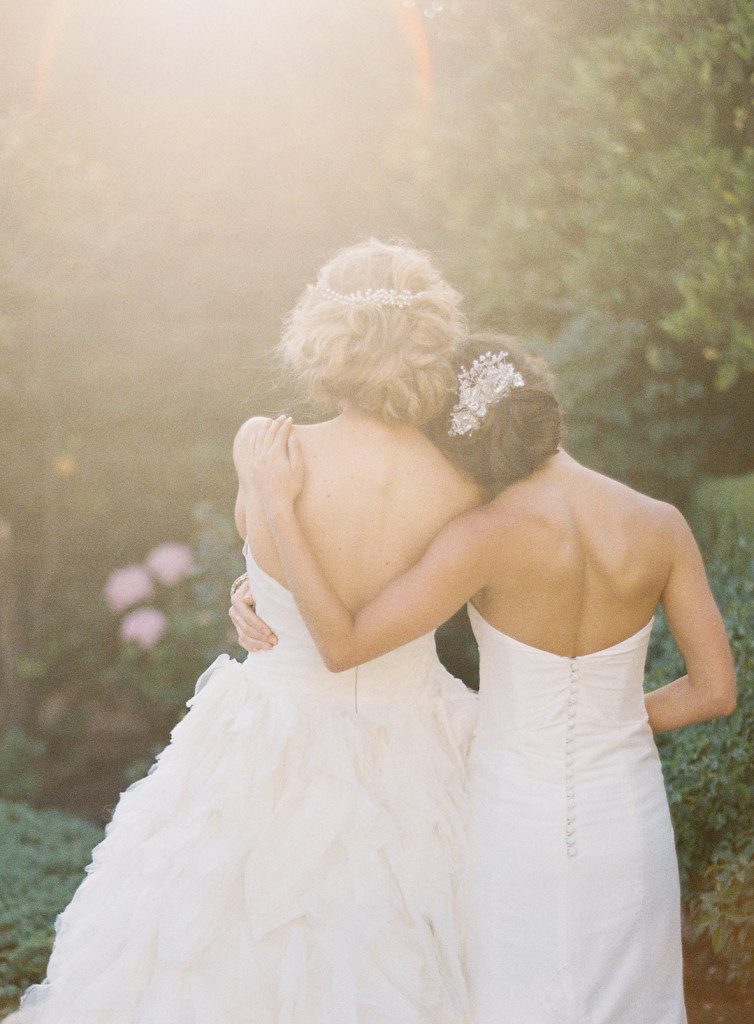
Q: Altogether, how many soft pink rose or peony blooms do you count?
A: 3